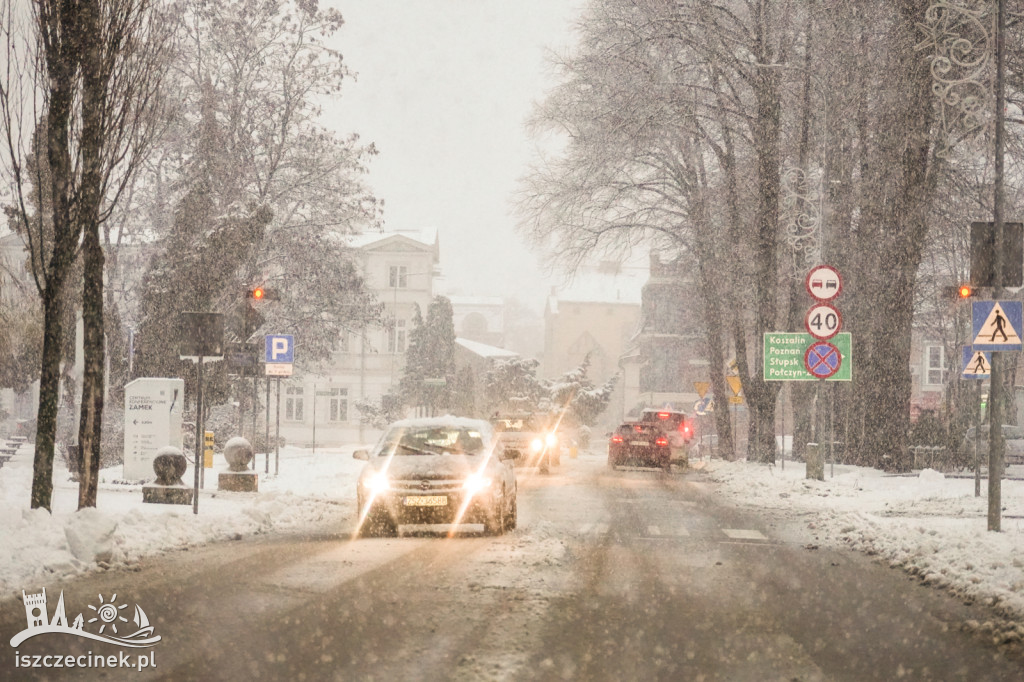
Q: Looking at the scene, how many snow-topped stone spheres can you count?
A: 2